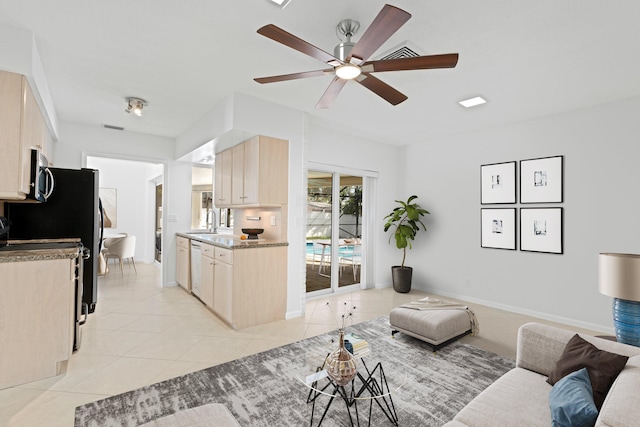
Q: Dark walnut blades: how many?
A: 6